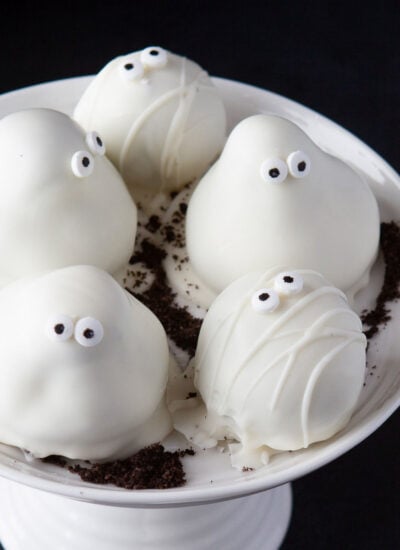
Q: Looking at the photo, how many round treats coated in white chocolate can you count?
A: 5